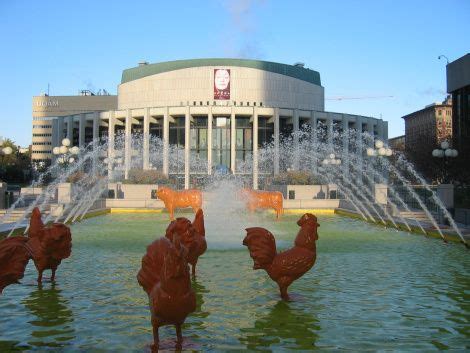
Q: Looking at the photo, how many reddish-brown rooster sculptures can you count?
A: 5